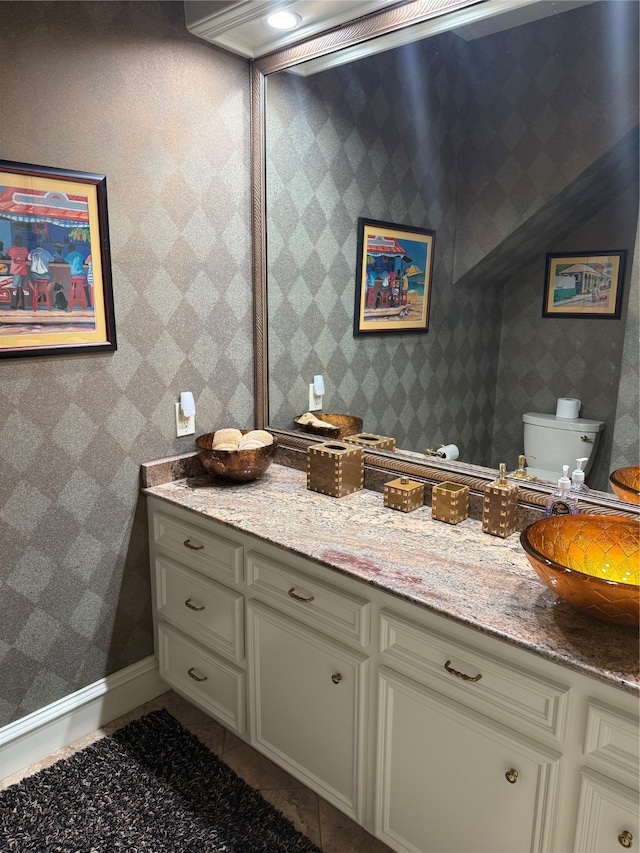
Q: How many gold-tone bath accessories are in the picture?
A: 4